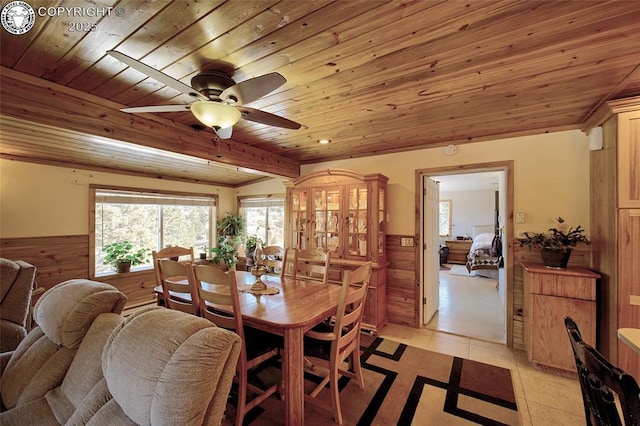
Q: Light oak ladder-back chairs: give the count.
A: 6